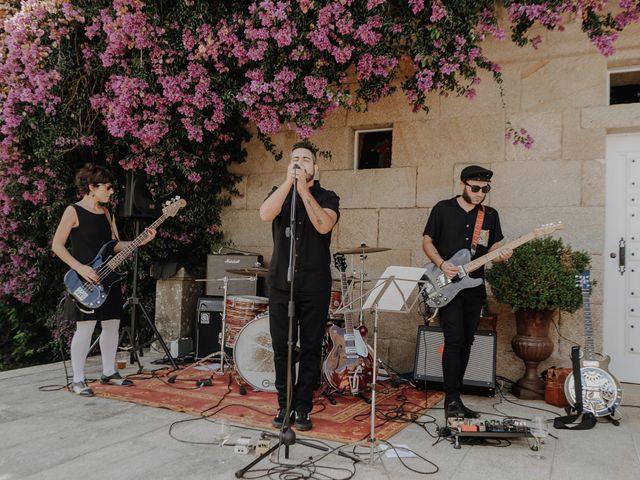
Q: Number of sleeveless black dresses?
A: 1